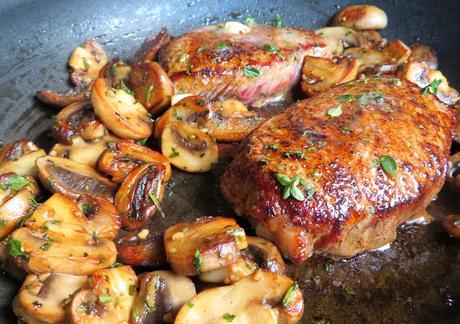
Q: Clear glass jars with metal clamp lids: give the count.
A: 0